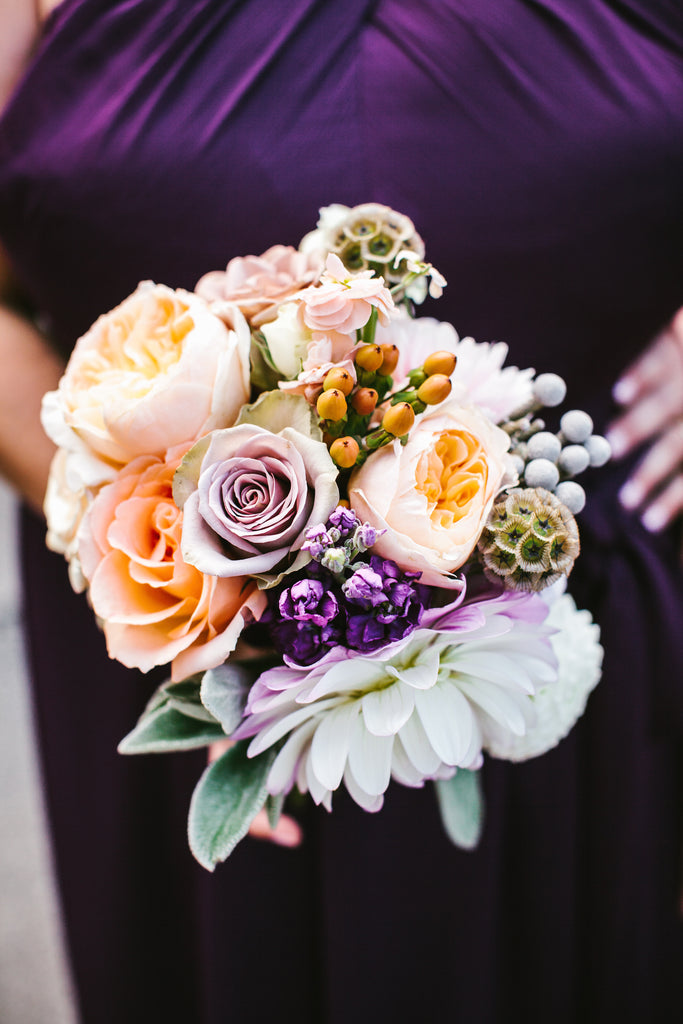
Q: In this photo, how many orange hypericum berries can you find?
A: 9